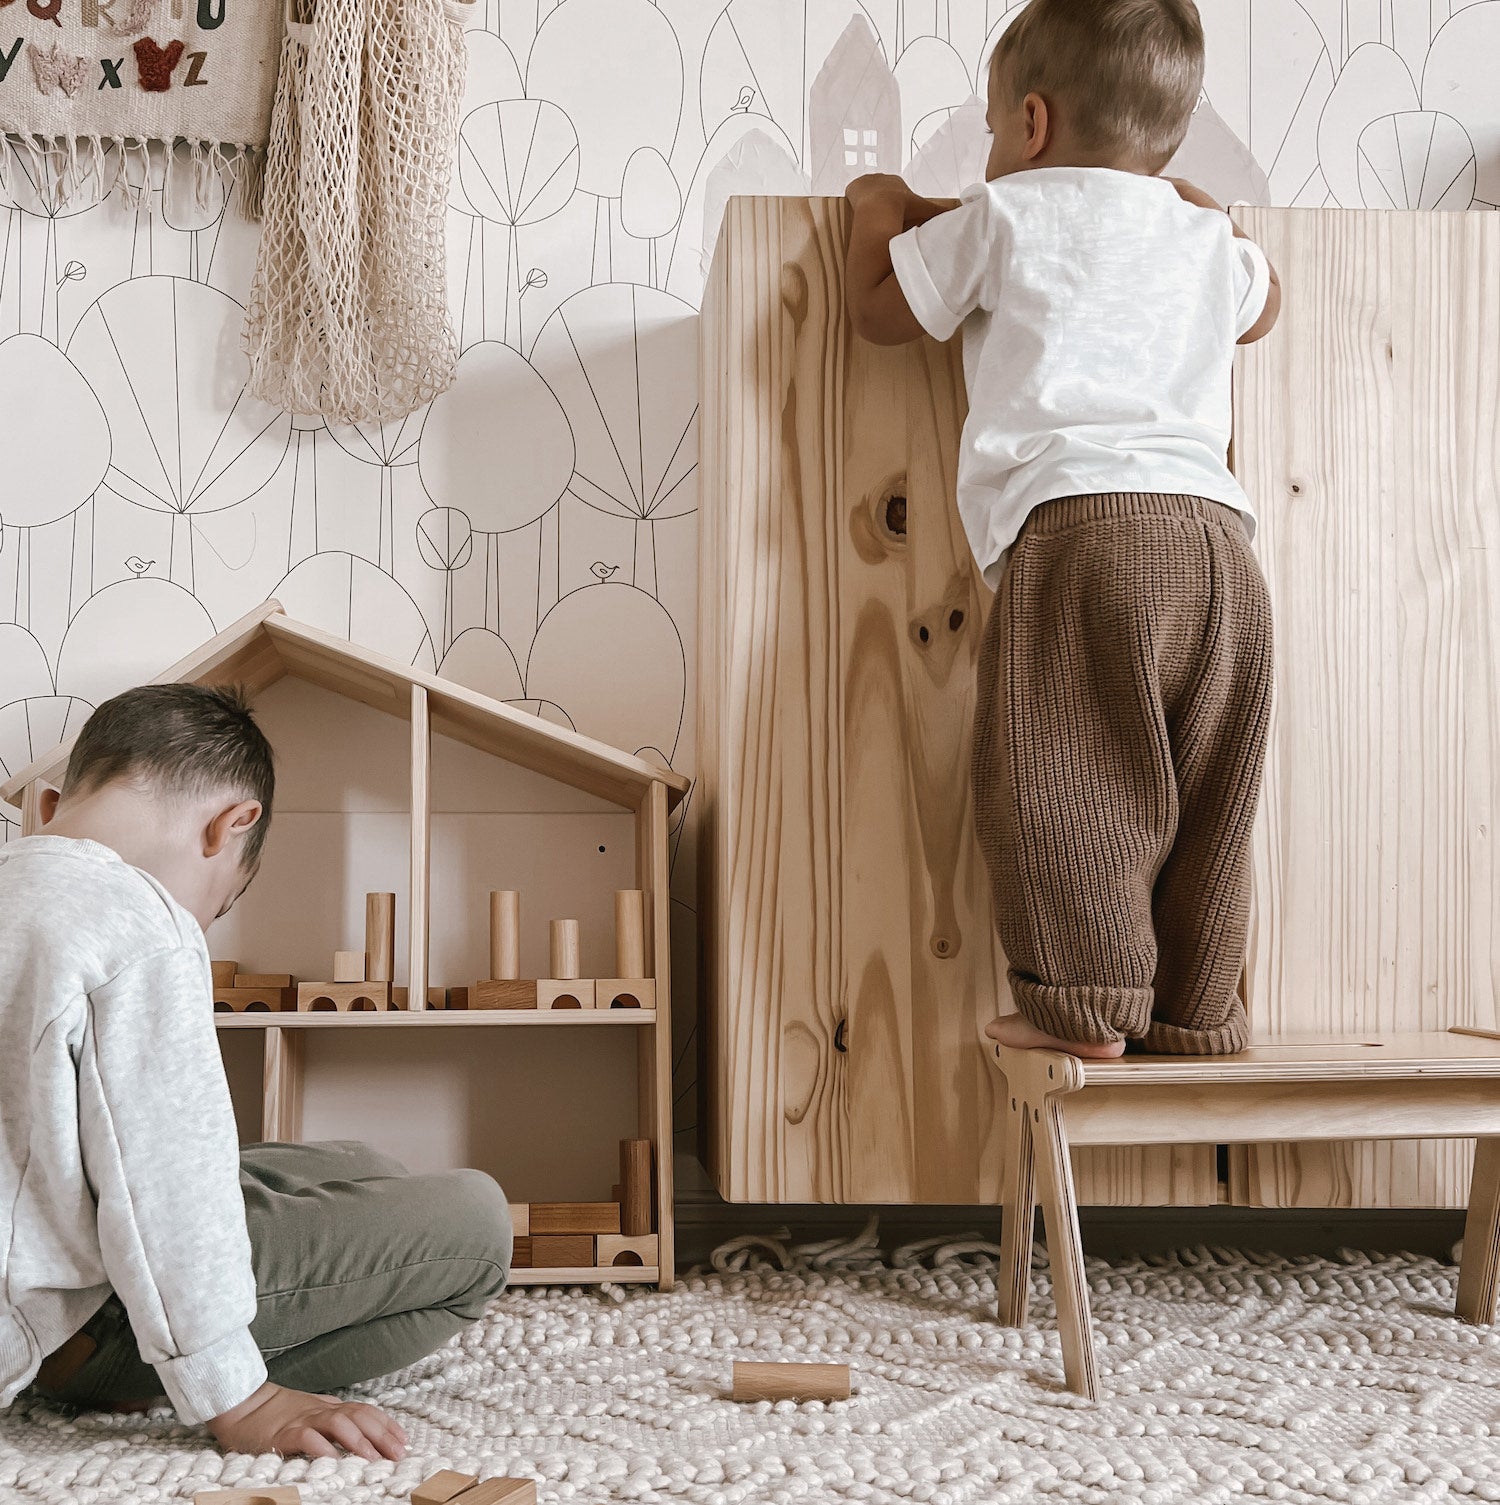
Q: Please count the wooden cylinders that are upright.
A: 5